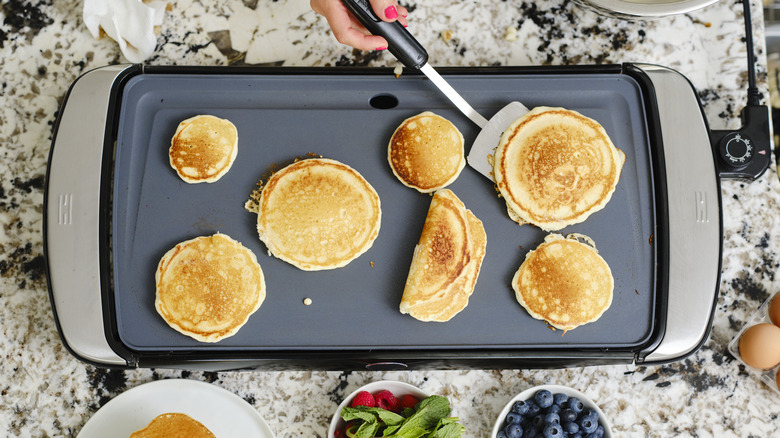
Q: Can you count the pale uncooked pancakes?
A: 0